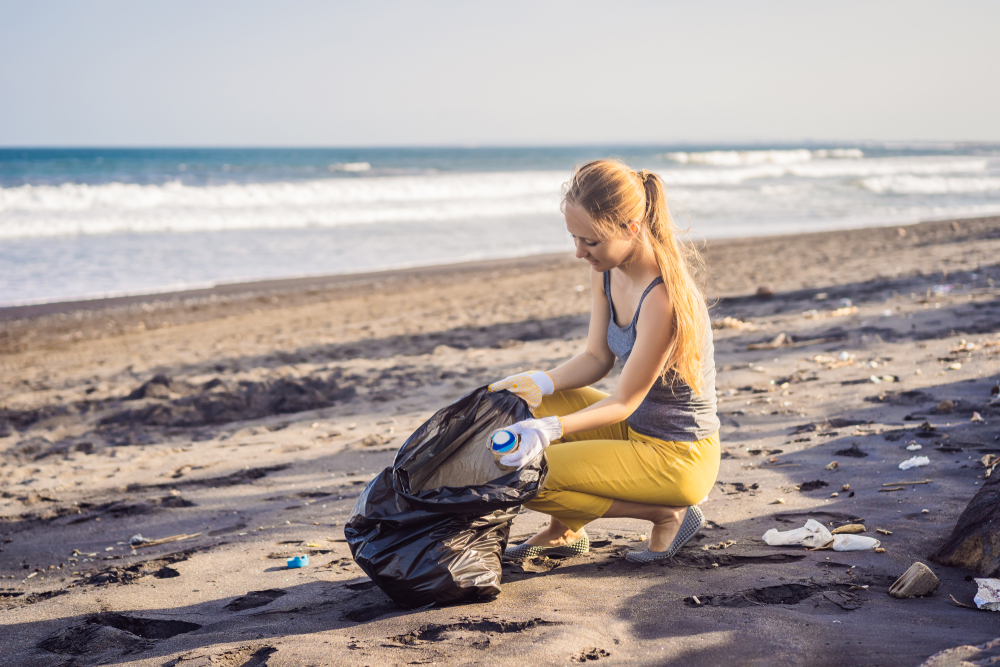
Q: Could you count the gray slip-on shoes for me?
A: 2